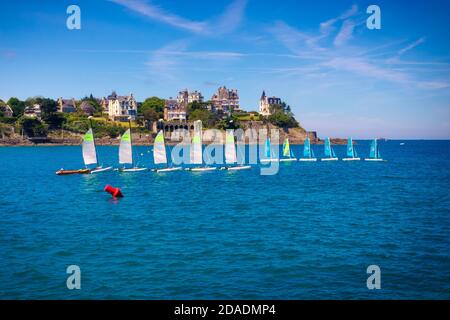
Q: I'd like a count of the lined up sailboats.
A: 11